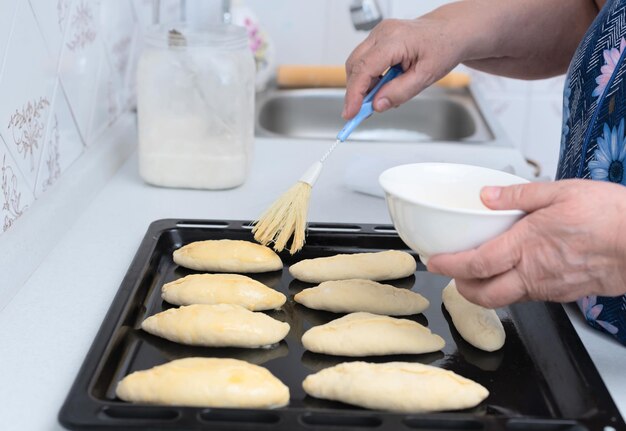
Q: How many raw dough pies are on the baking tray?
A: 9